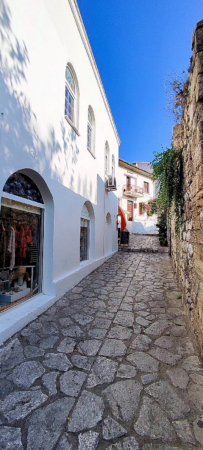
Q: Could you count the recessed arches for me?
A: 7